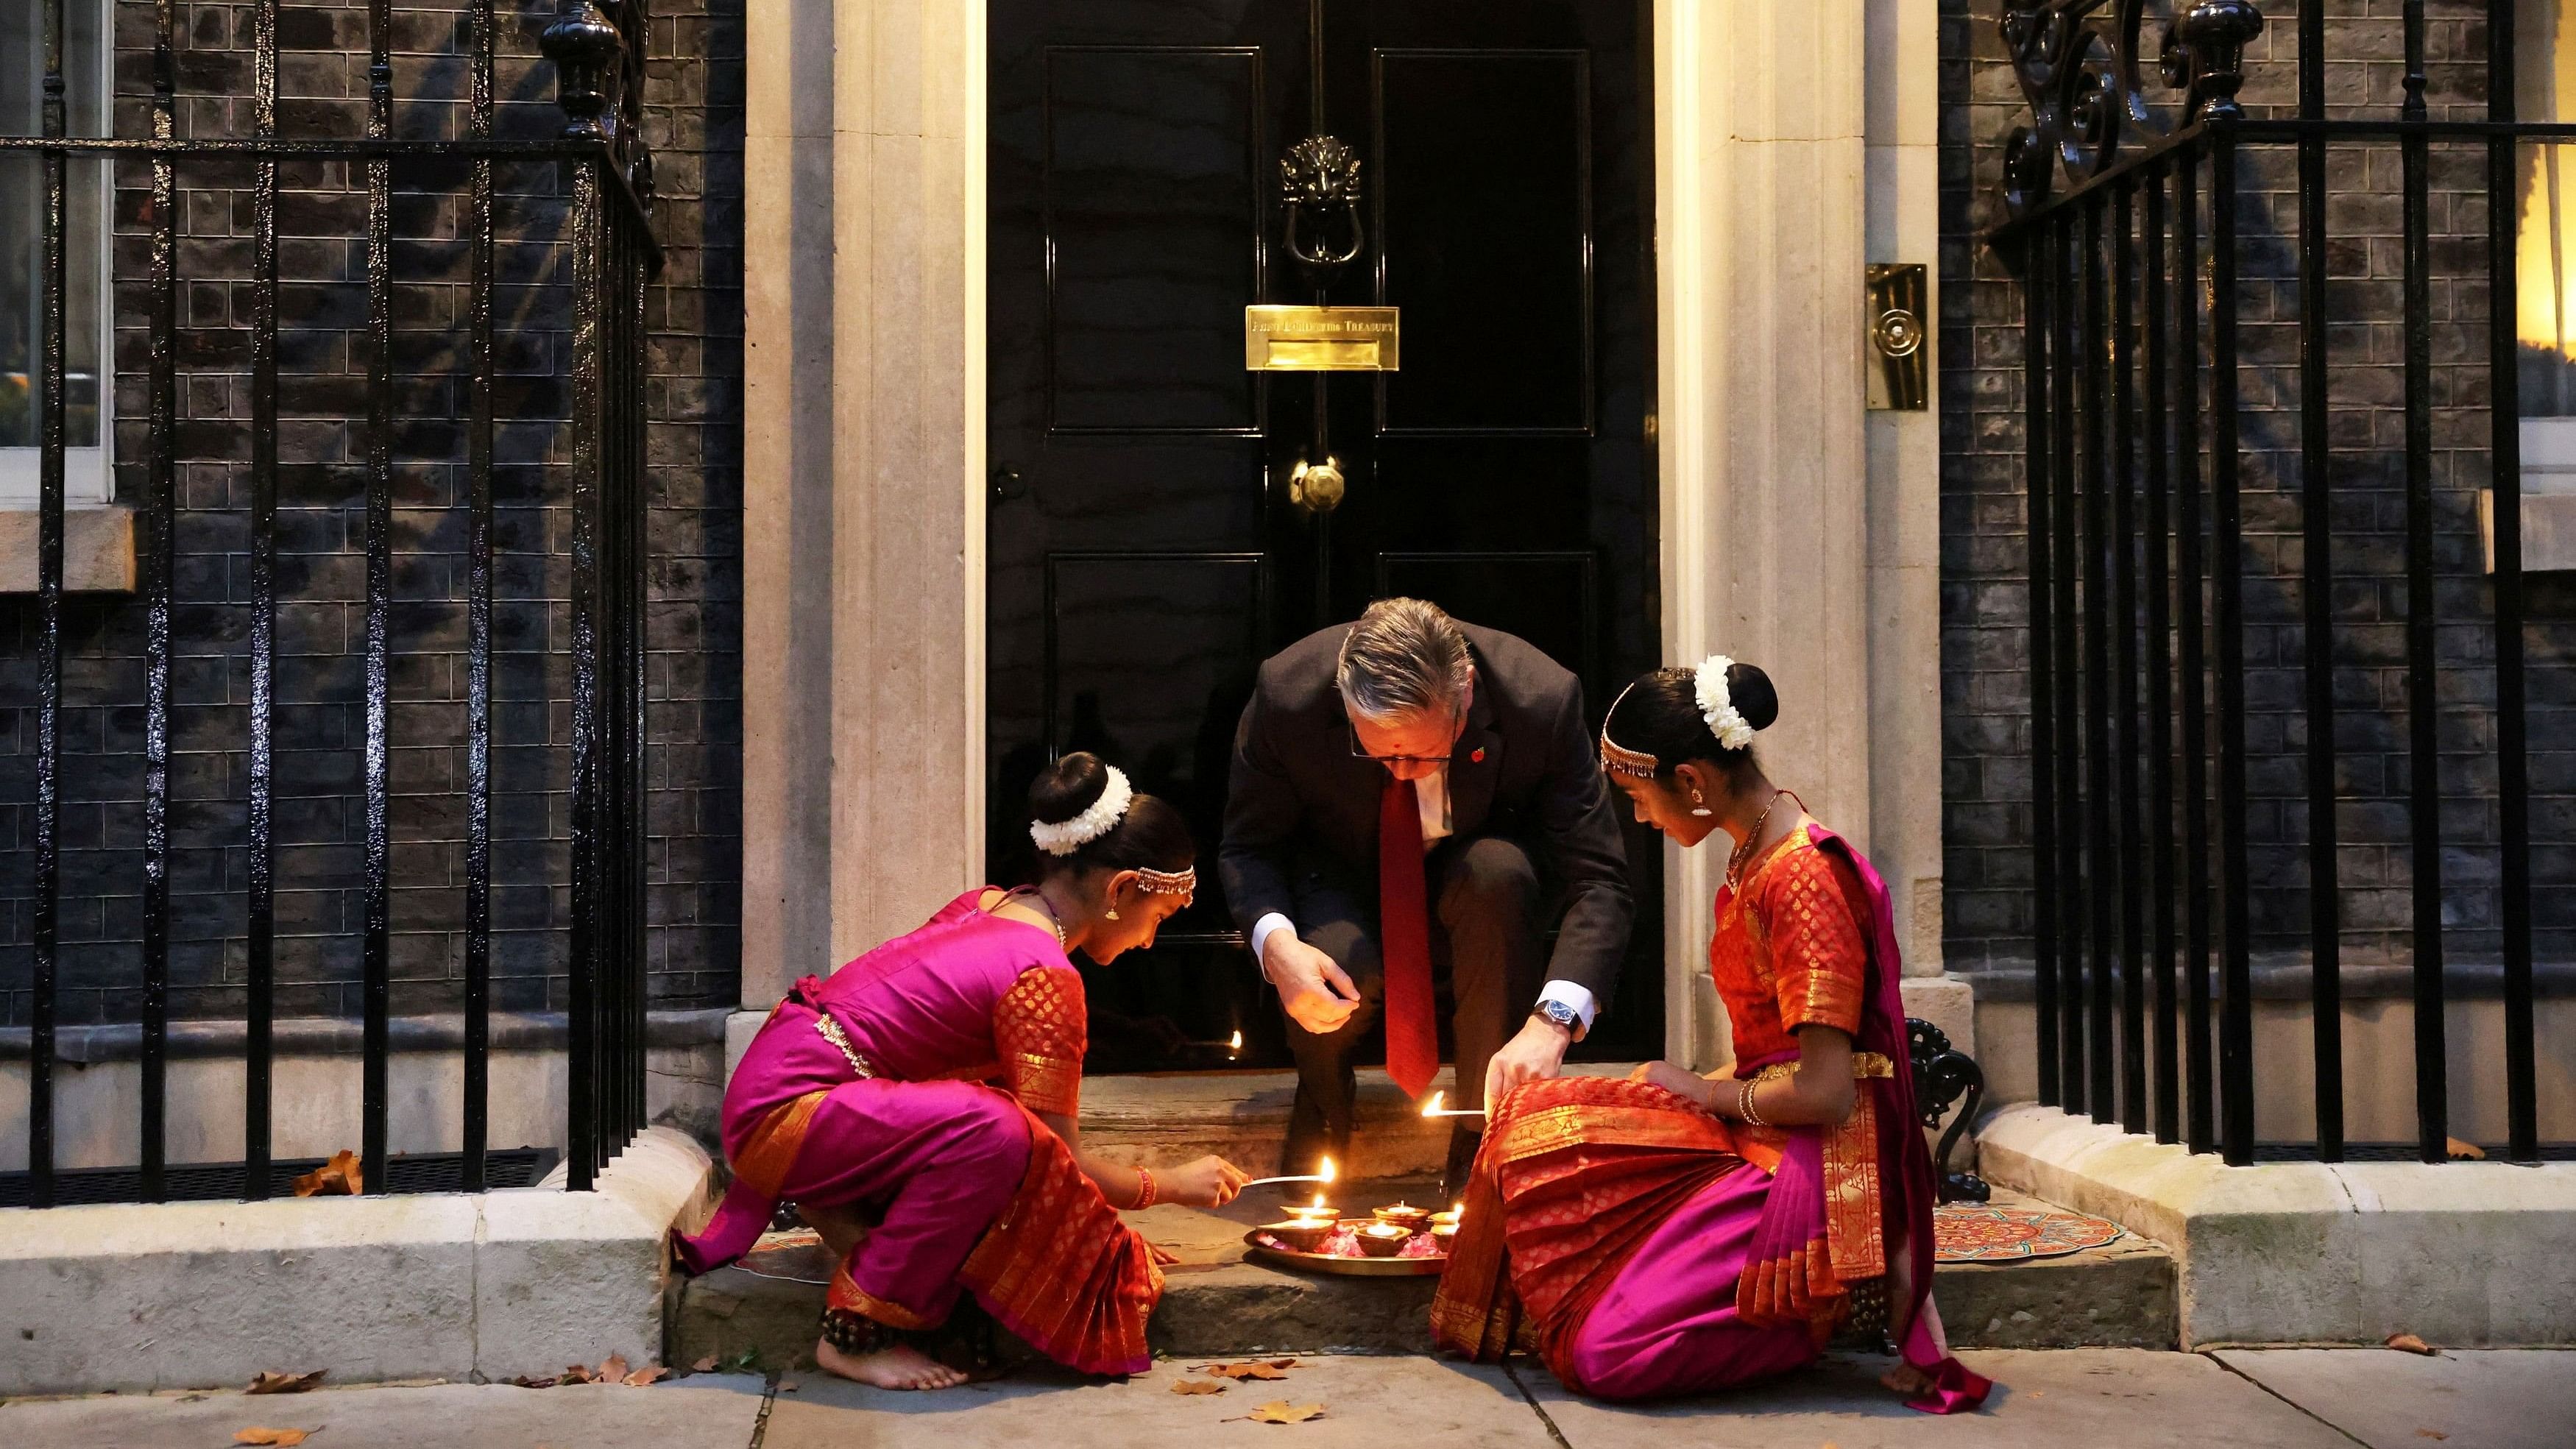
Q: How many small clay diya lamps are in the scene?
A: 6